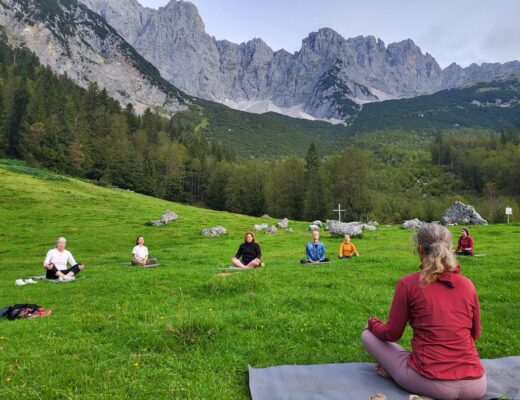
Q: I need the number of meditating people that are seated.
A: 7